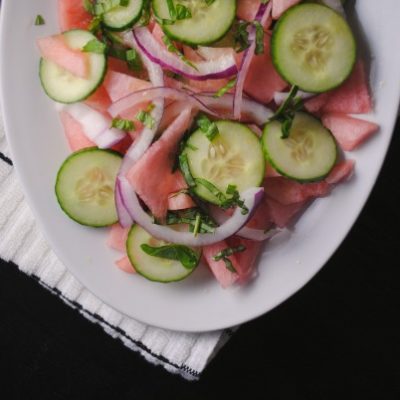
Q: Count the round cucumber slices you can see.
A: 8